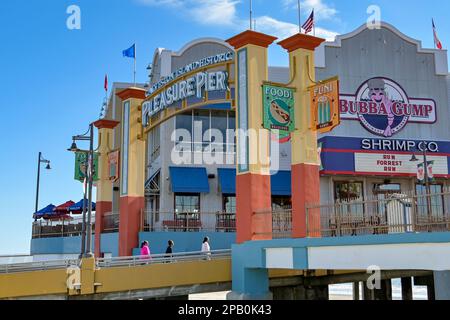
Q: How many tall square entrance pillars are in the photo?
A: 4